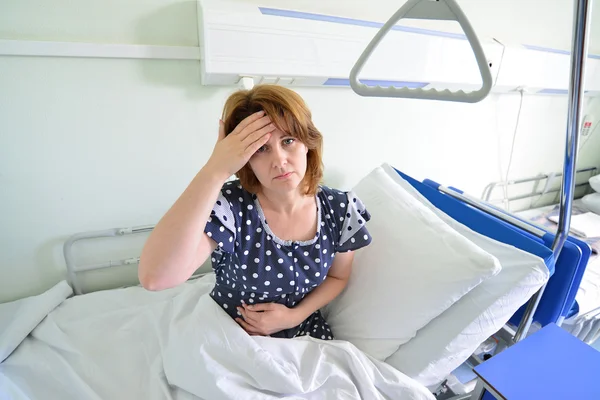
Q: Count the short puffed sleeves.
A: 2